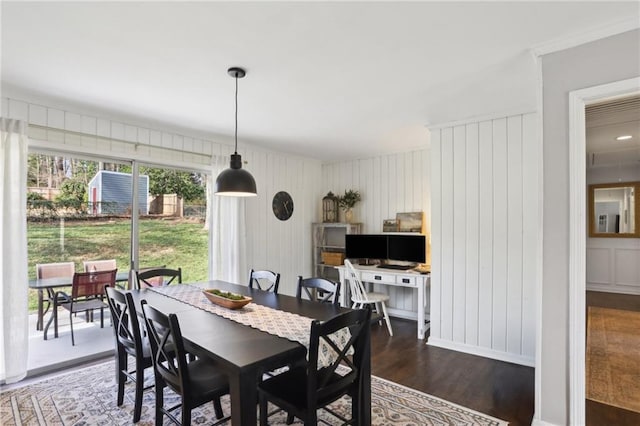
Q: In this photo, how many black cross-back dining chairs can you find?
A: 6